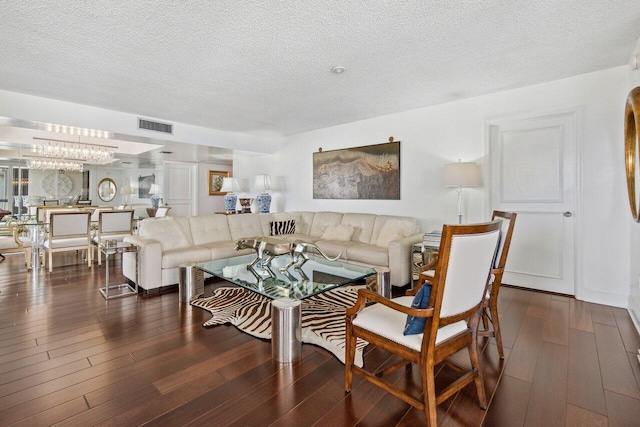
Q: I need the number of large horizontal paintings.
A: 1